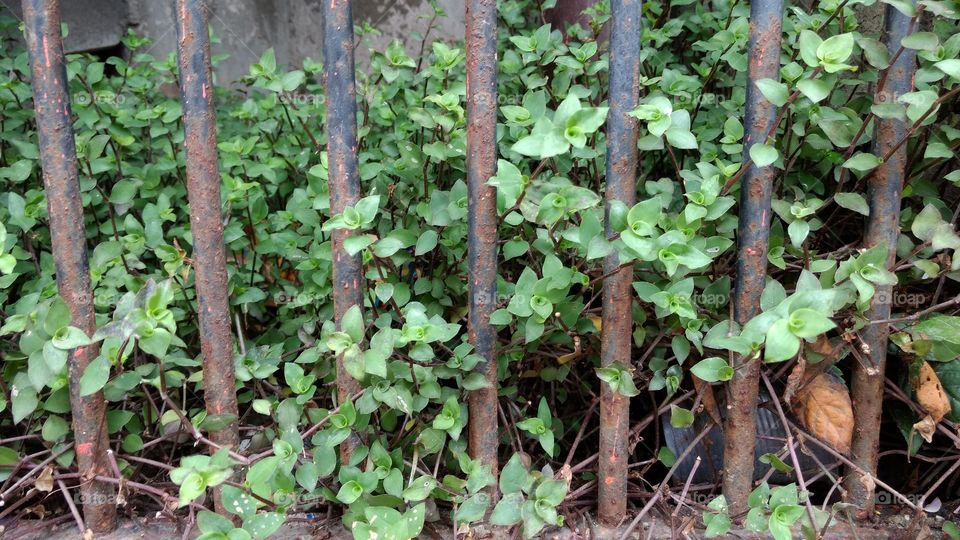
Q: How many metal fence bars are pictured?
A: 7